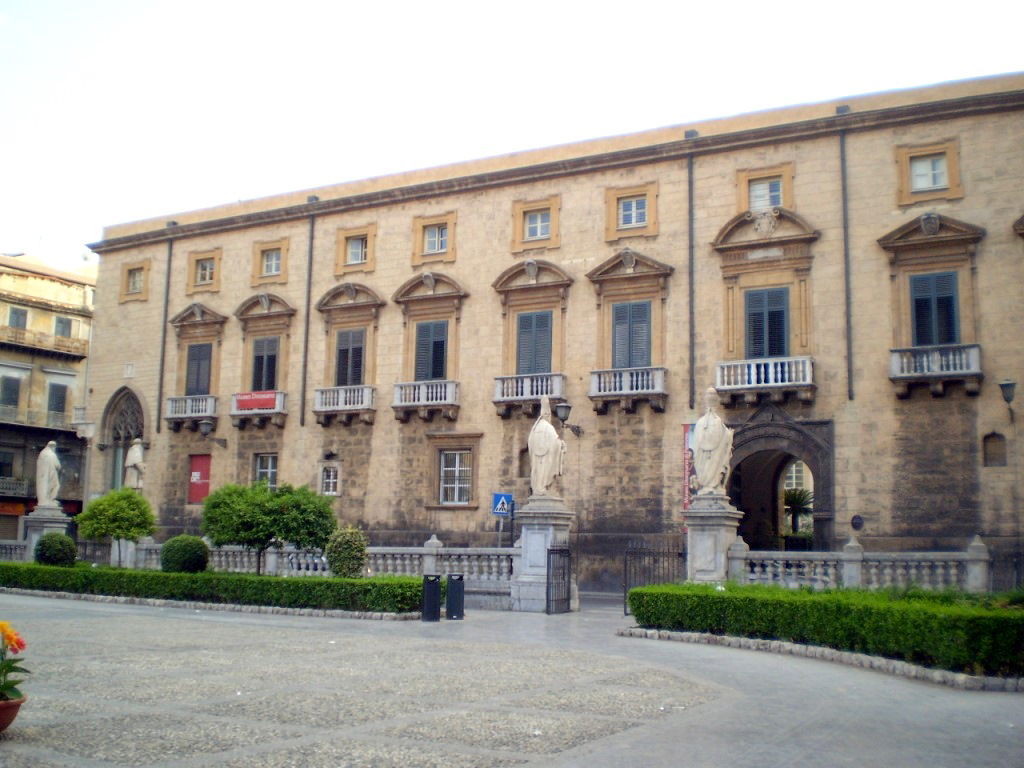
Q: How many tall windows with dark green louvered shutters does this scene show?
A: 8